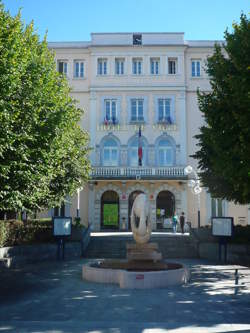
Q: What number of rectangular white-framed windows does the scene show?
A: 11